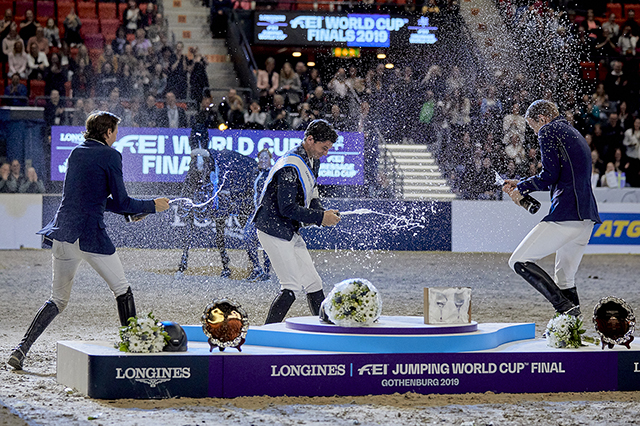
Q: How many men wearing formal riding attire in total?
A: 3